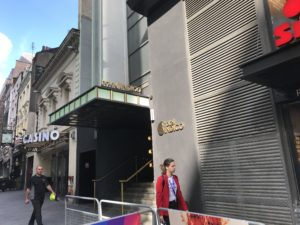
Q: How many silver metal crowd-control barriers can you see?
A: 4